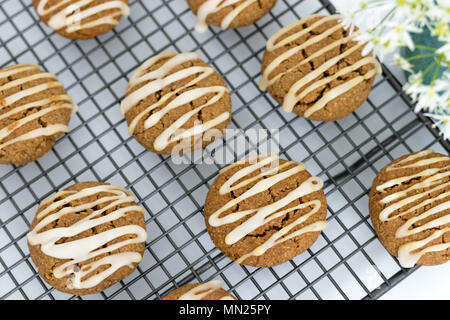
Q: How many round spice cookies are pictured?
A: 9